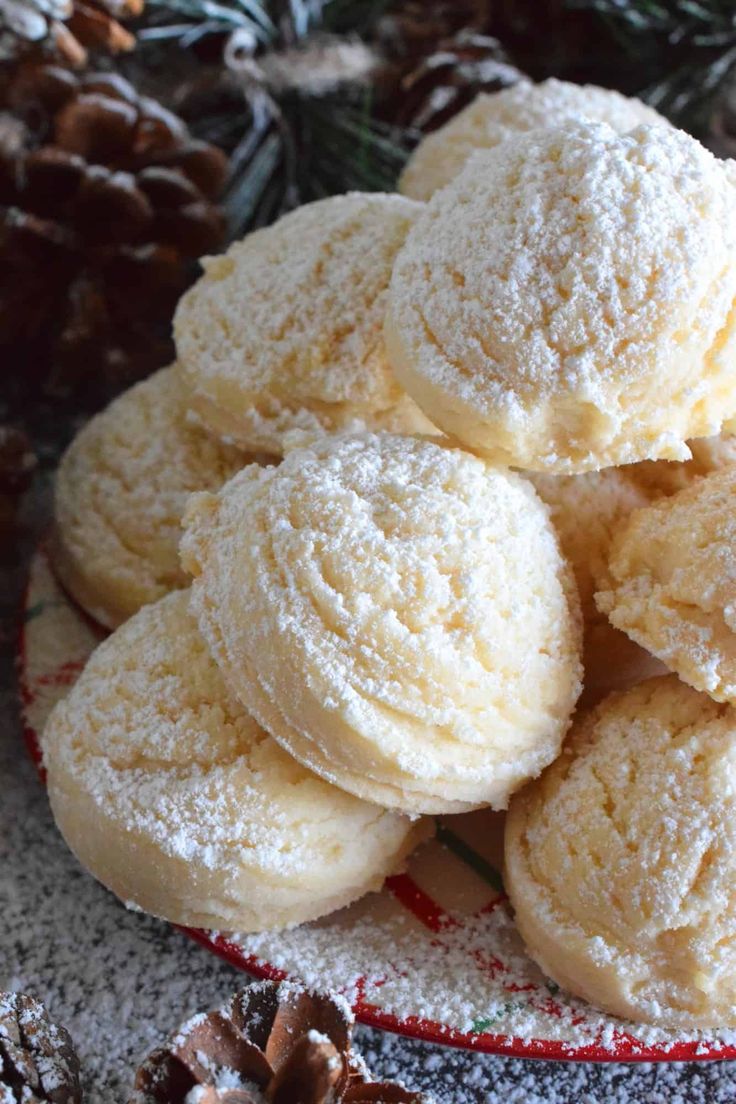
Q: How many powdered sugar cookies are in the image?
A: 9